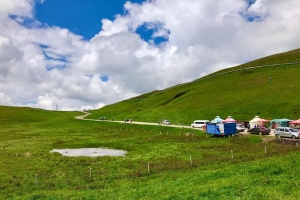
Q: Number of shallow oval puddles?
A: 1